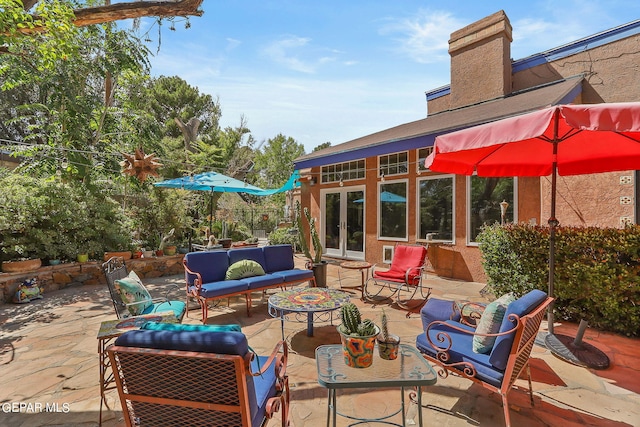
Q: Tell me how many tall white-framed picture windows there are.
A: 3